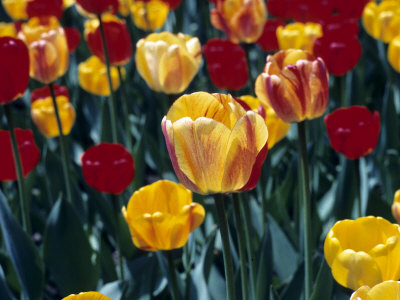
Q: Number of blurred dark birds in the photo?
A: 0